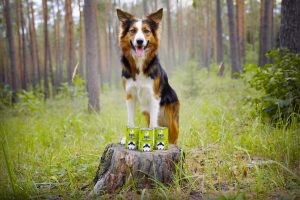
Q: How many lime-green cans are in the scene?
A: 3